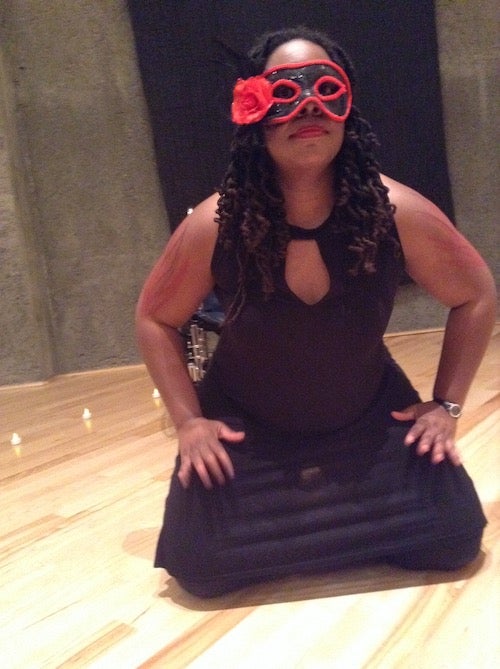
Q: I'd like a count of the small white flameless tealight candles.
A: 3